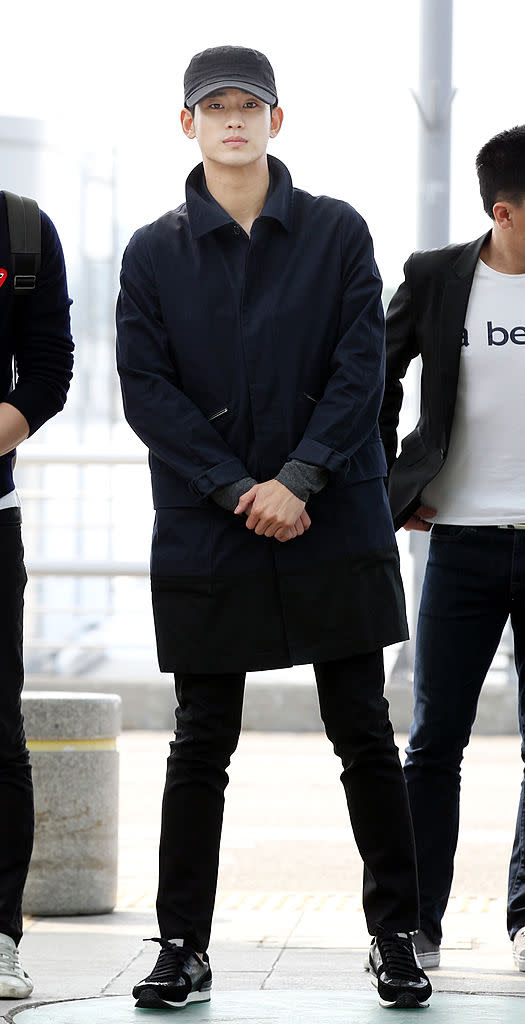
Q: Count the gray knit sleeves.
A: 2